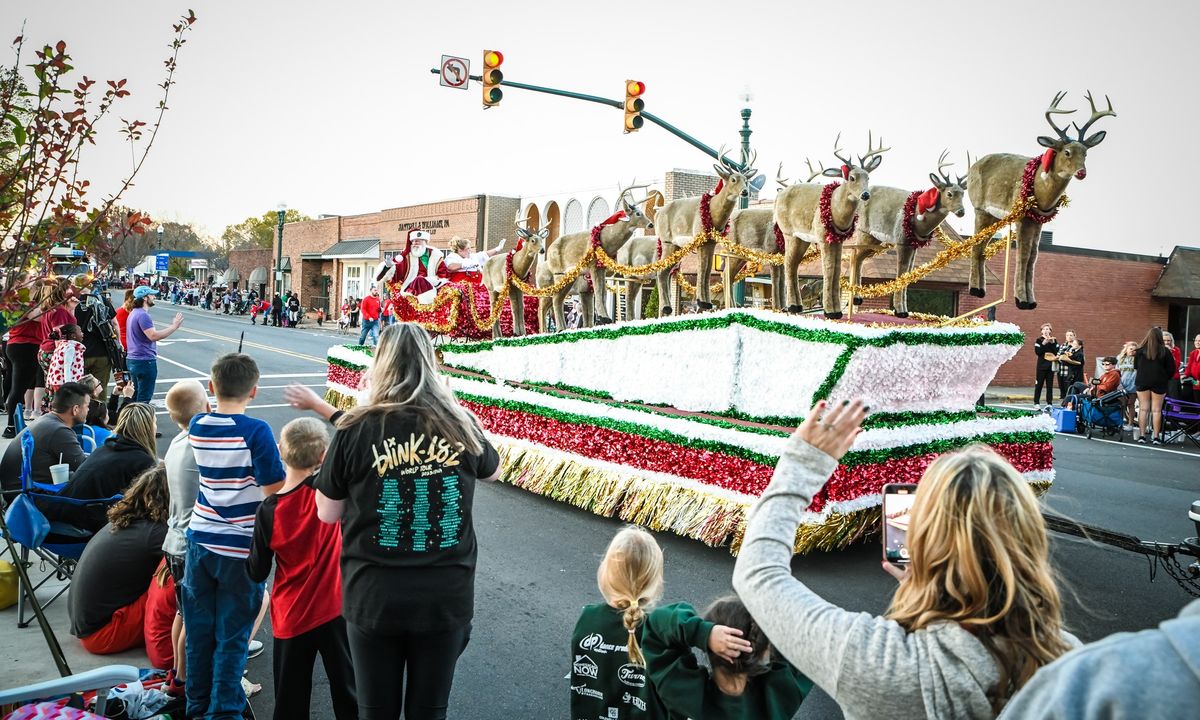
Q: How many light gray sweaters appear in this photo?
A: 1